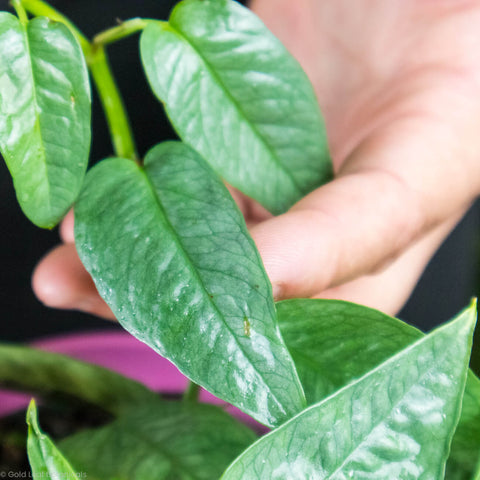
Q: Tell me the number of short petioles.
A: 2